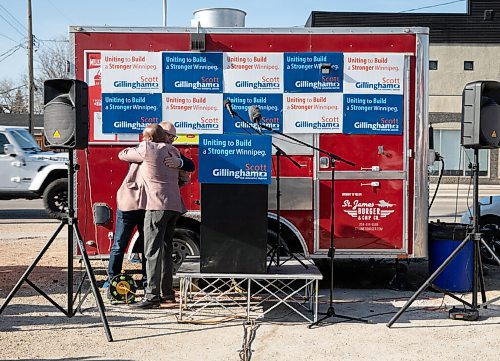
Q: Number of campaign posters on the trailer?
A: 10